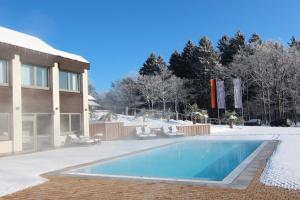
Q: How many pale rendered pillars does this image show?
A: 3